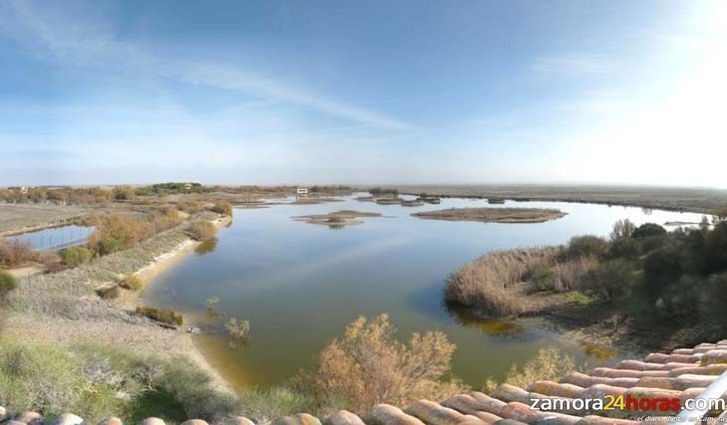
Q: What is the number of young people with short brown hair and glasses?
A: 0